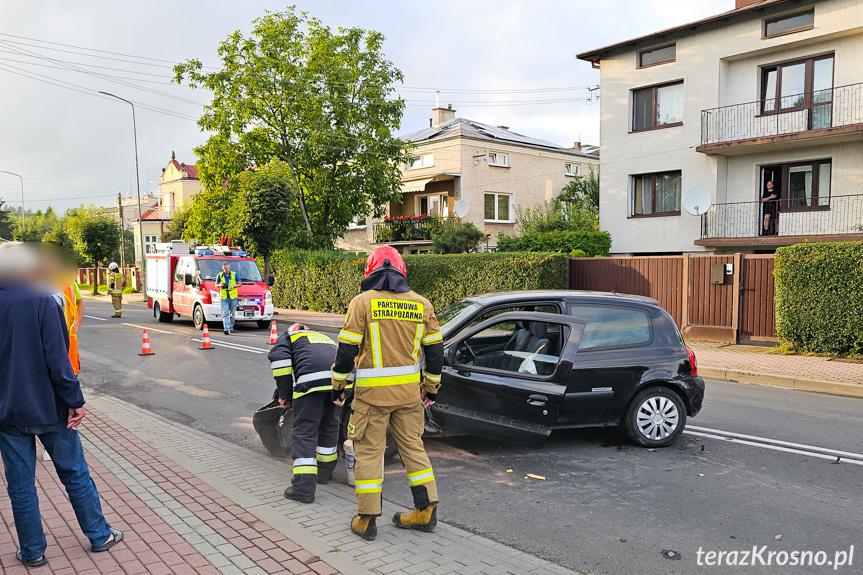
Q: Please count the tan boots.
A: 2